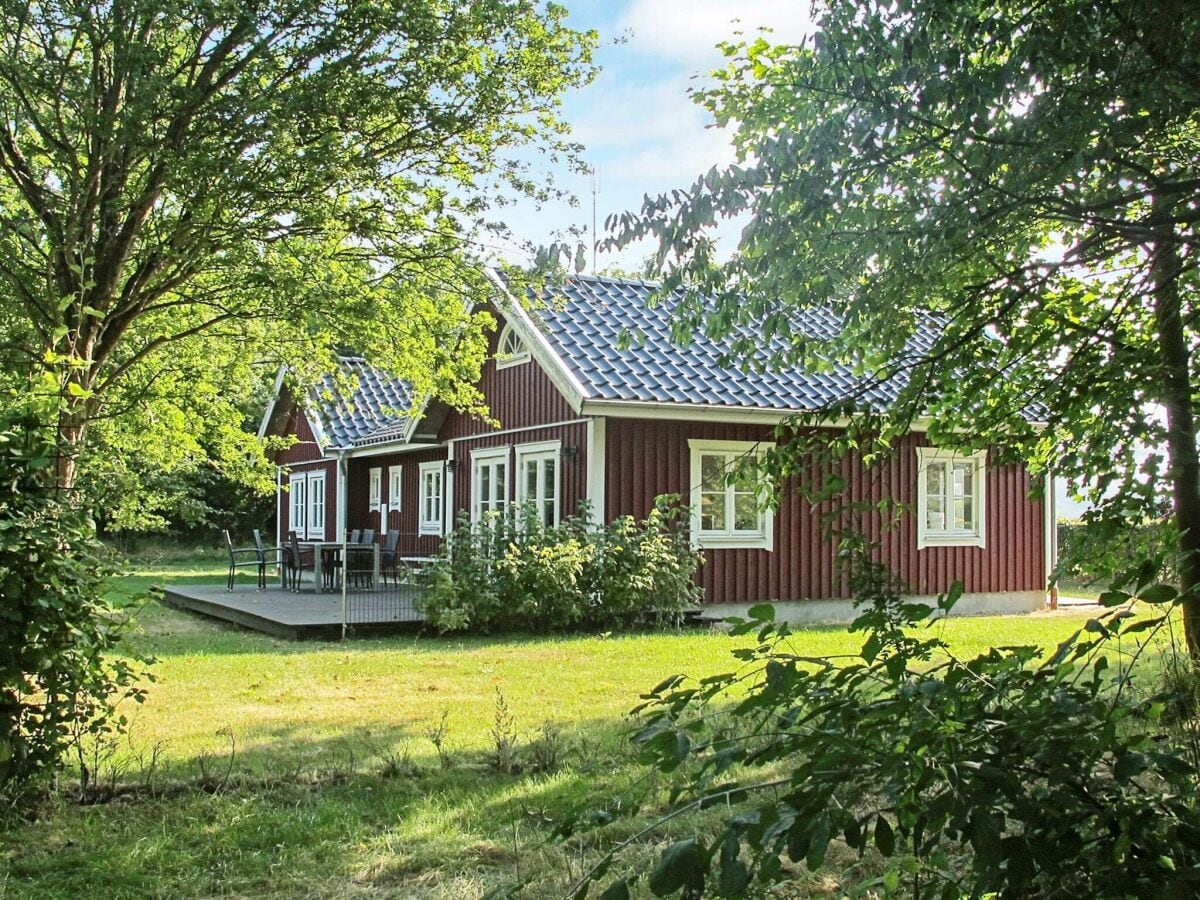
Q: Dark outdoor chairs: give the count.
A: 6